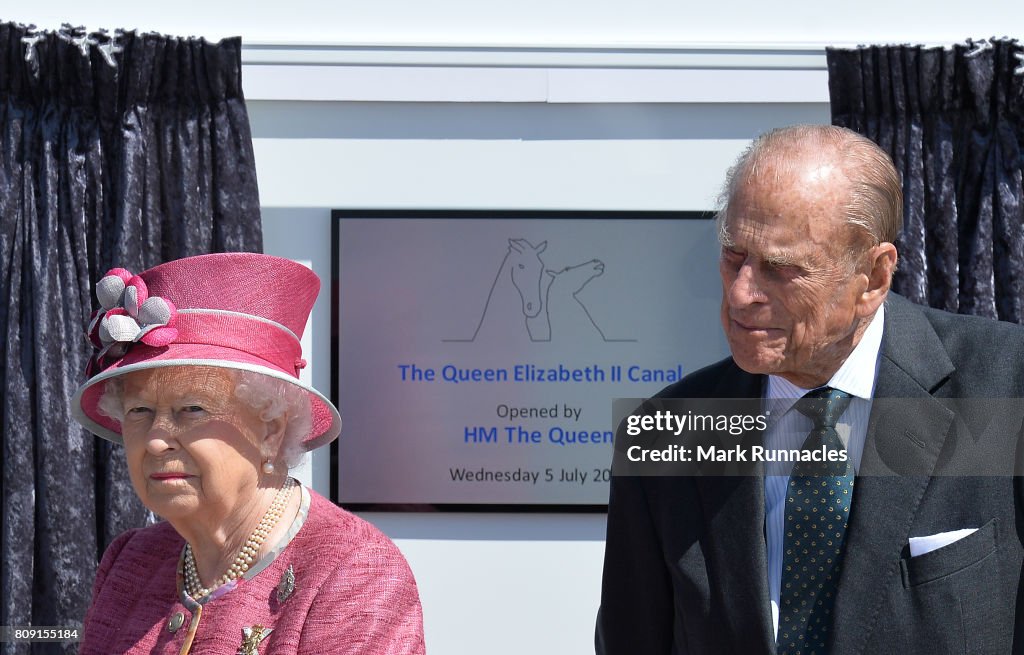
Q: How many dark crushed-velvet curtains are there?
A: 2